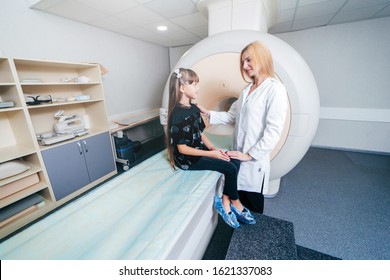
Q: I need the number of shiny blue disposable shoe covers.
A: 2